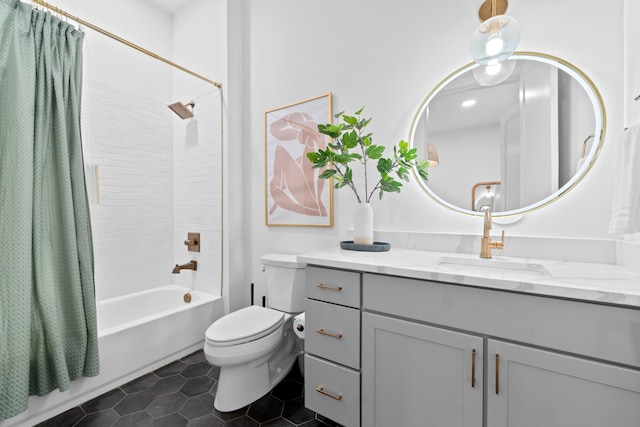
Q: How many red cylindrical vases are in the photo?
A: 0